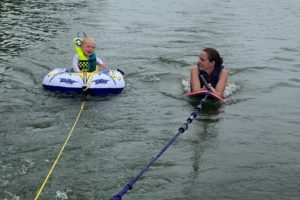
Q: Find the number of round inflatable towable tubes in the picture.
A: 1